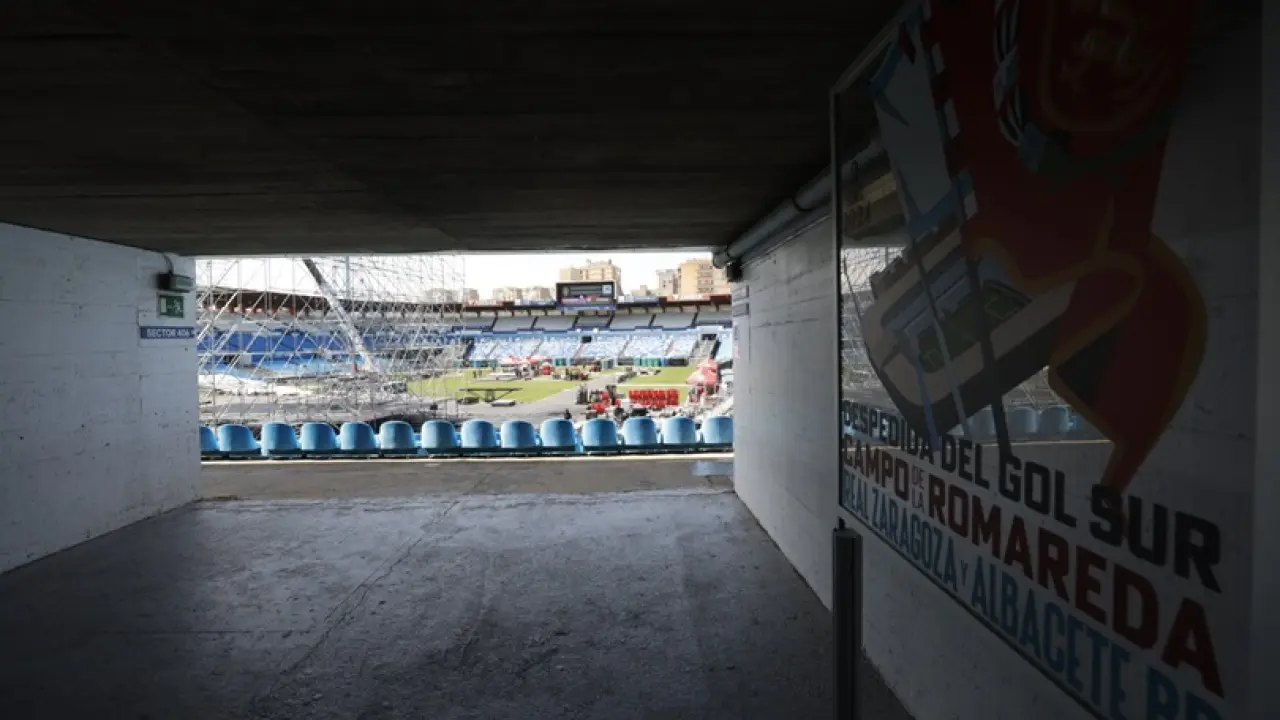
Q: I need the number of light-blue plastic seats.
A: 14